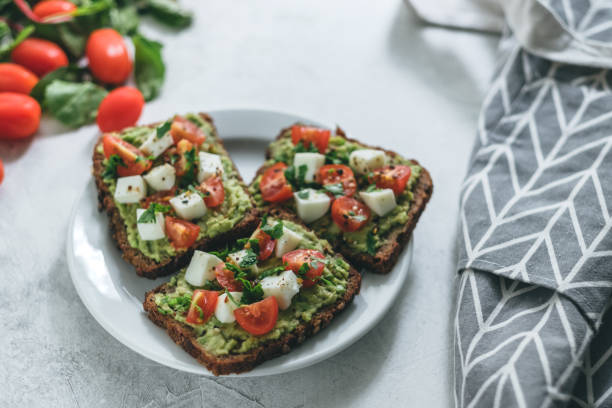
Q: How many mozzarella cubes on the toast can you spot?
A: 15